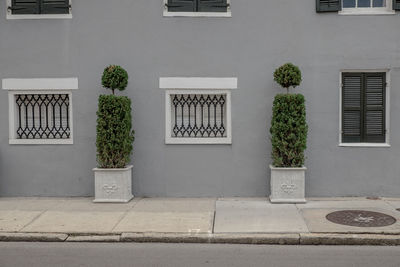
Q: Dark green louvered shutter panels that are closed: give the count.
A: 6